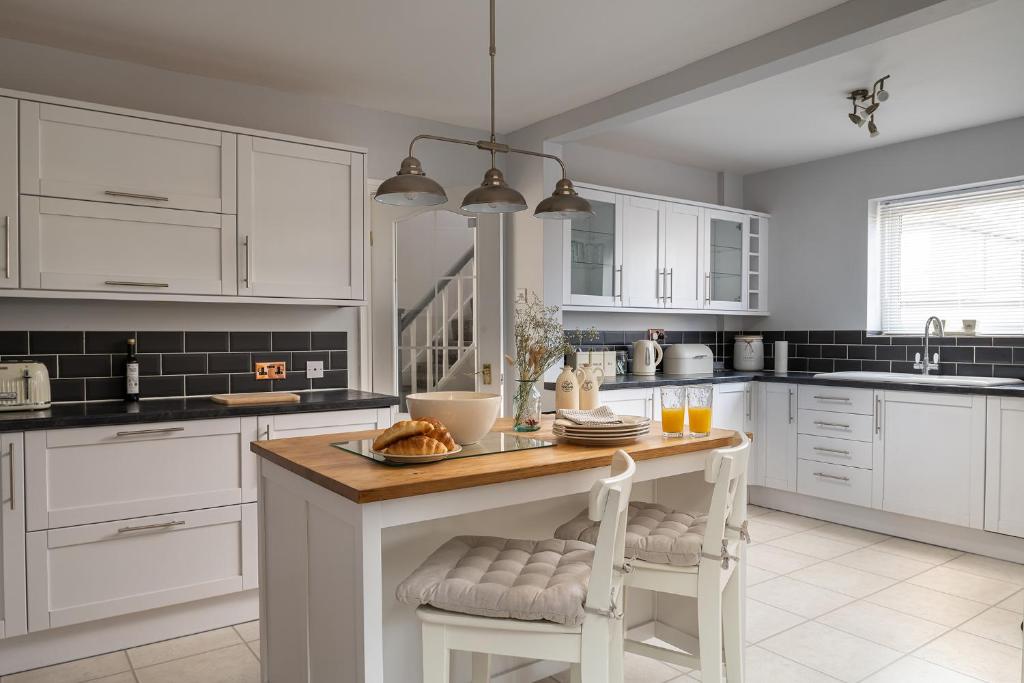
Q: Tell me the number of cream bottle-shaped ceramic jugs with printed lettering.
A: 2